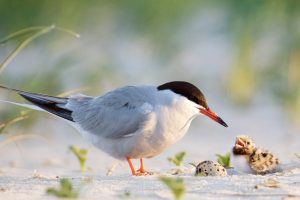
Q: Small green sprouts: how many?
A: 5